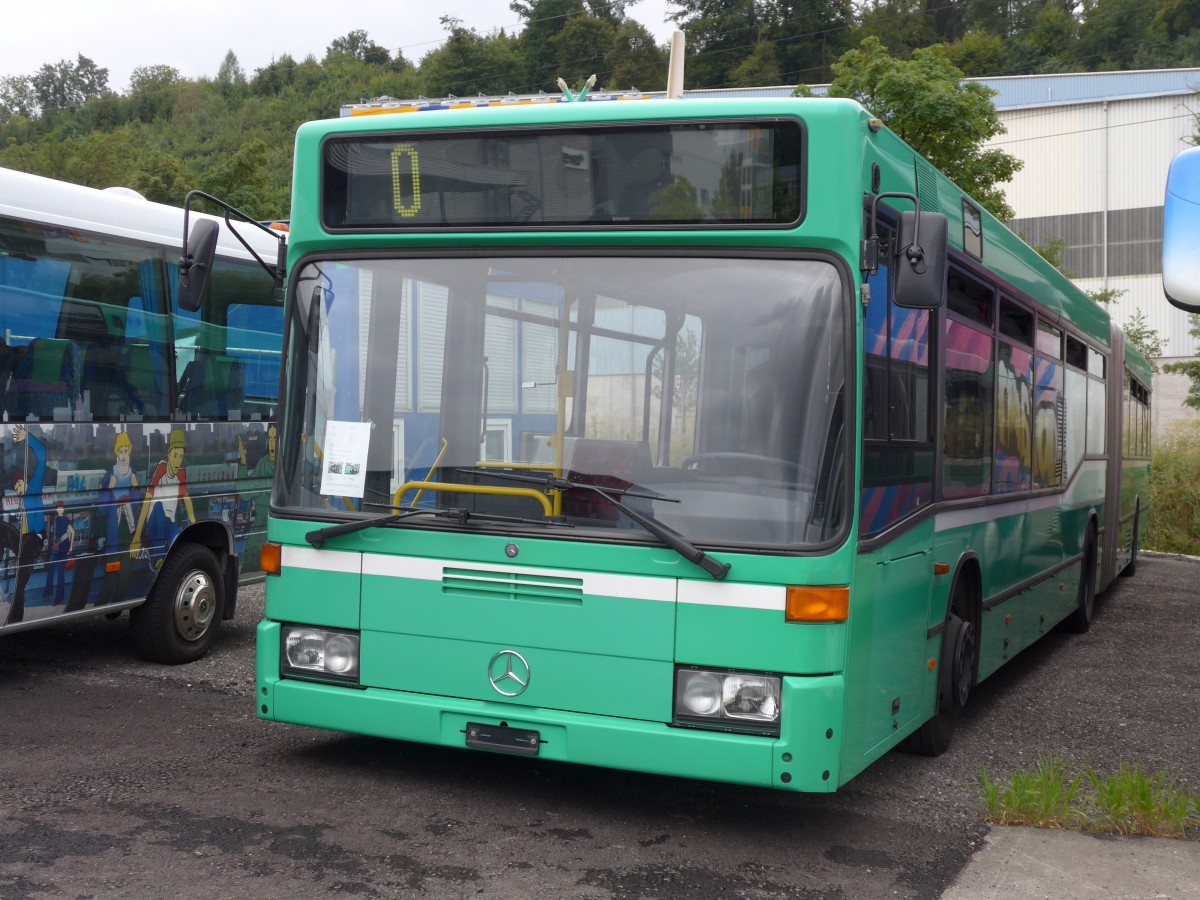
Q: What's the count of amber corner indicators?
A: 2